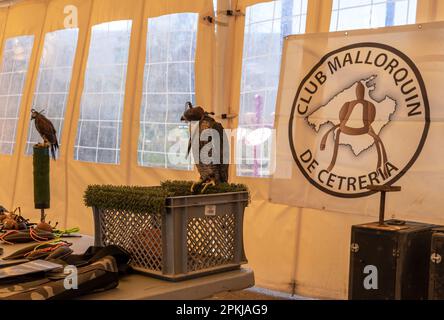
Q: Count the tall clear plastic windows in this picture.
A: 6